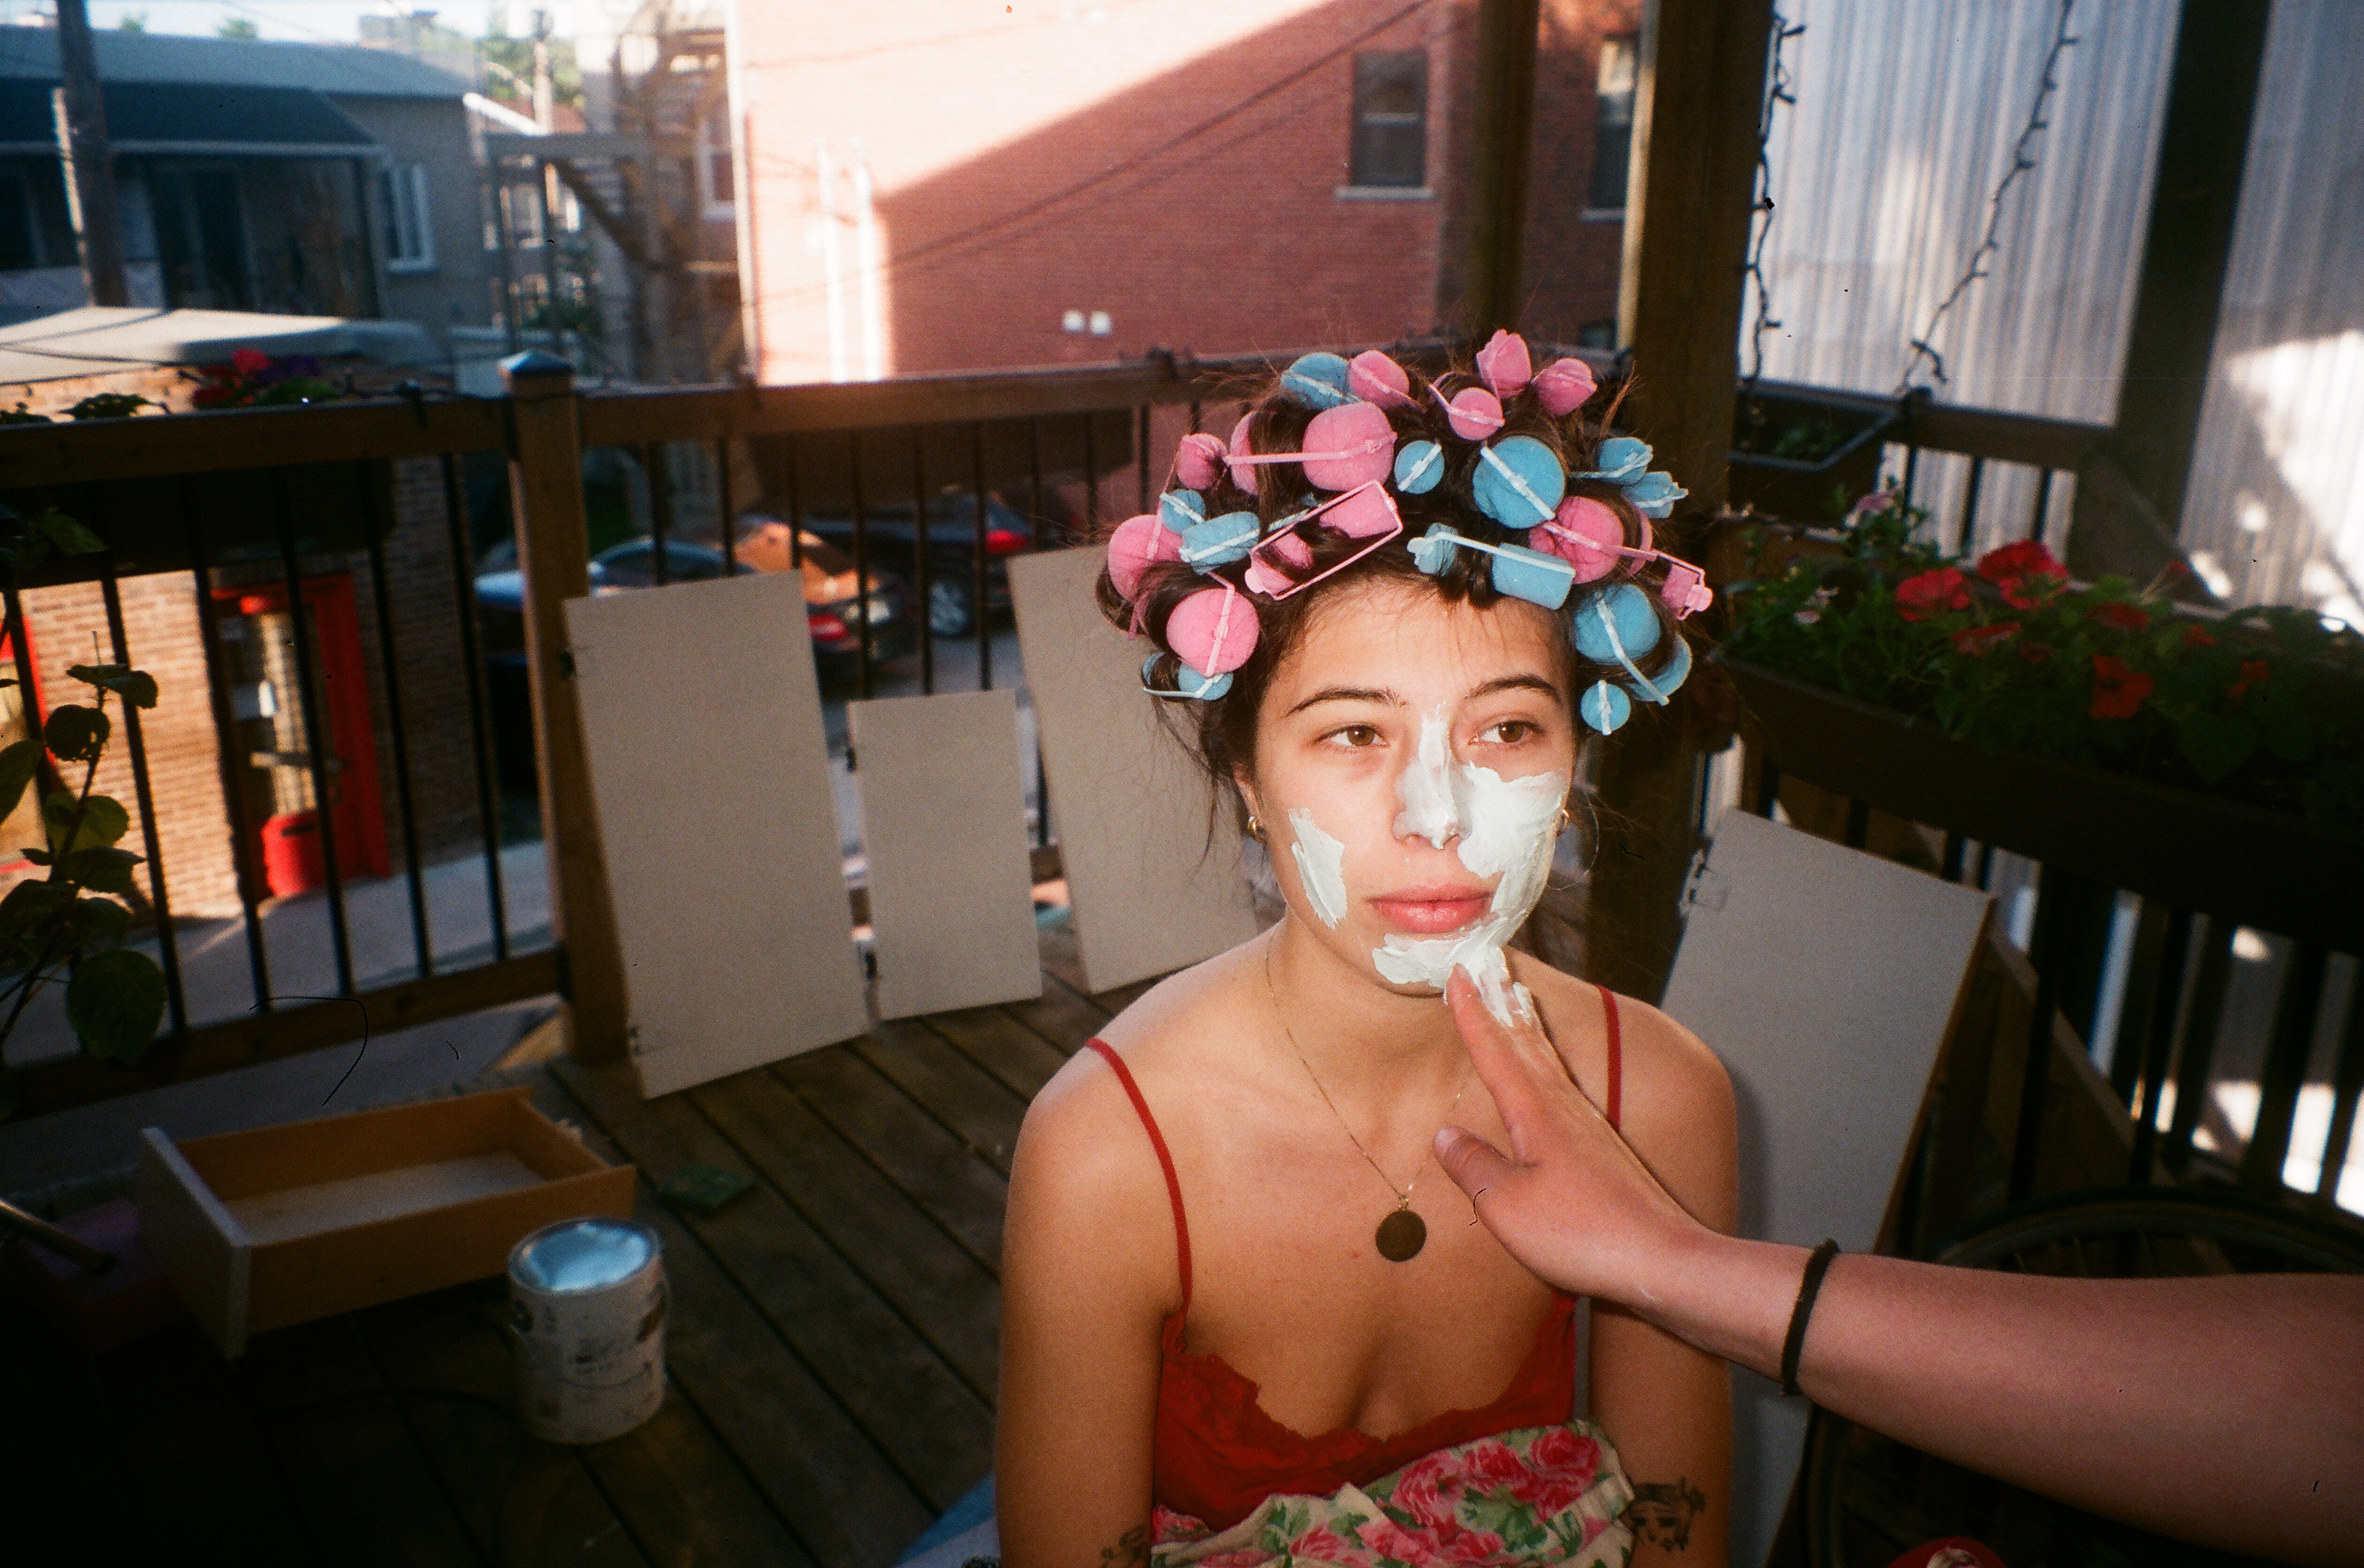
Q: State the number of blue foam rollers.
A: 11